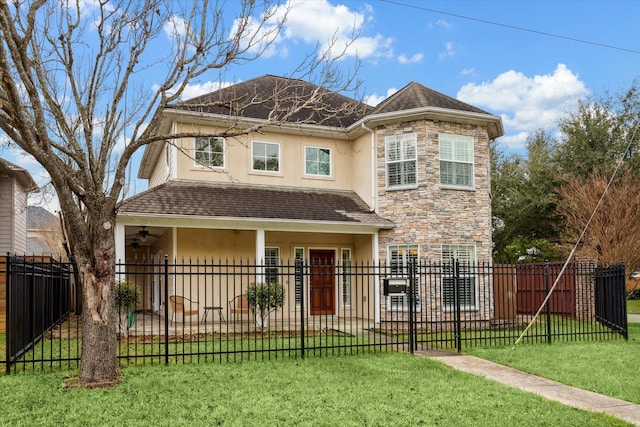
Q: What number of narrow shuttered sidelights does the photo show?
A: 2